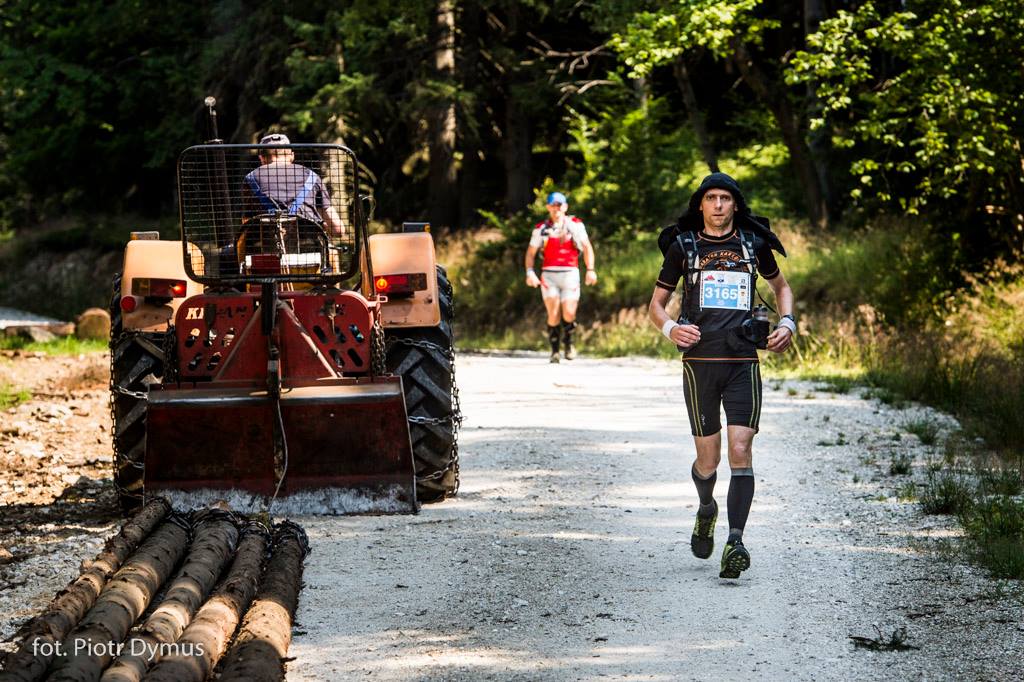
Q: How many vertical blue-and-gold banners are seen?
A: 0